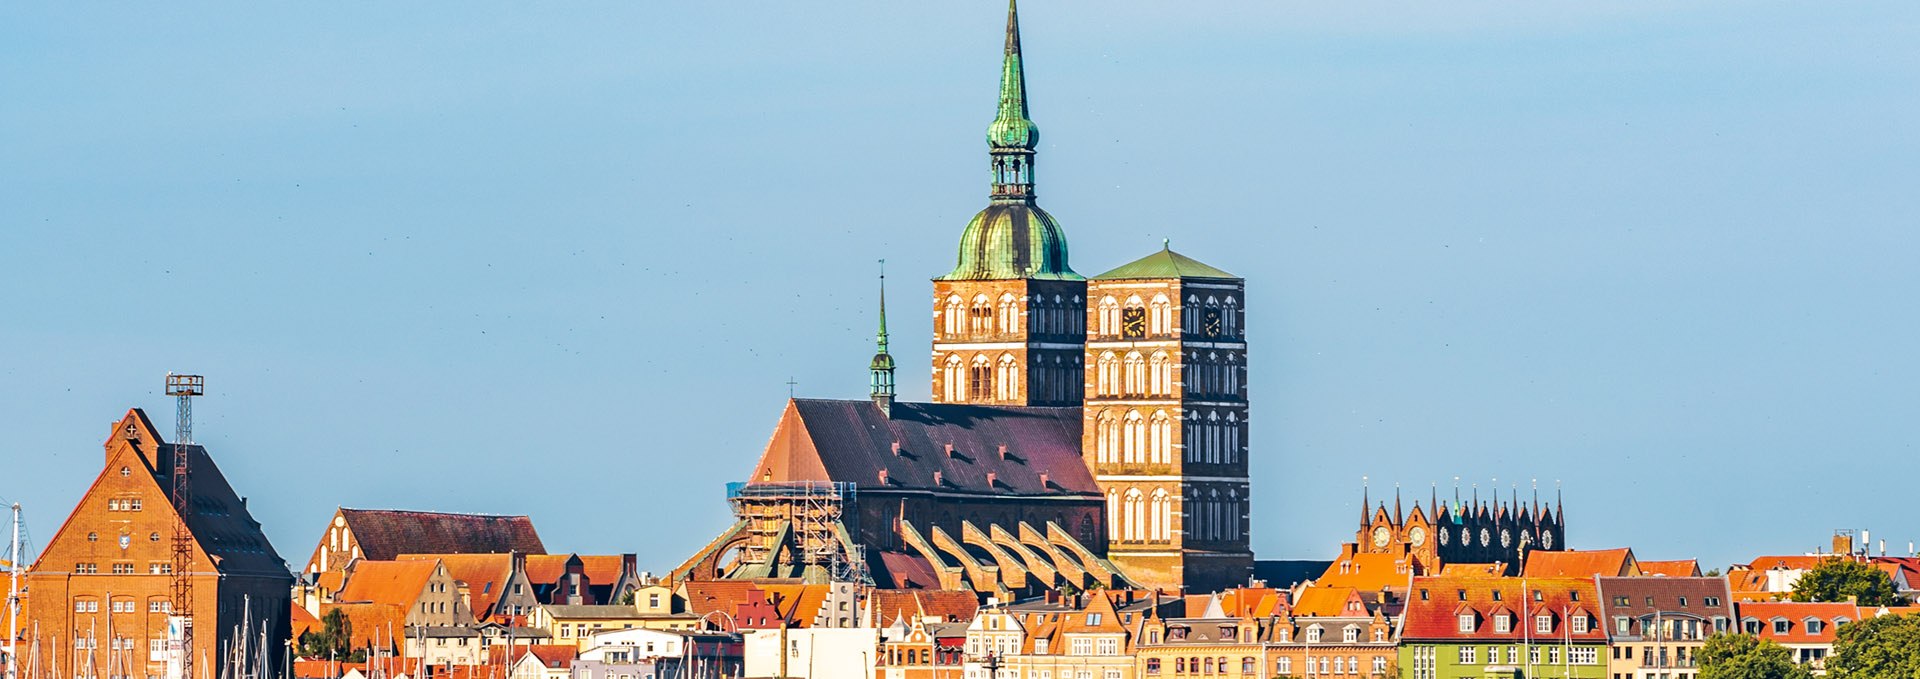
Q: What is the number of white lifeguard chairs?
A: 0